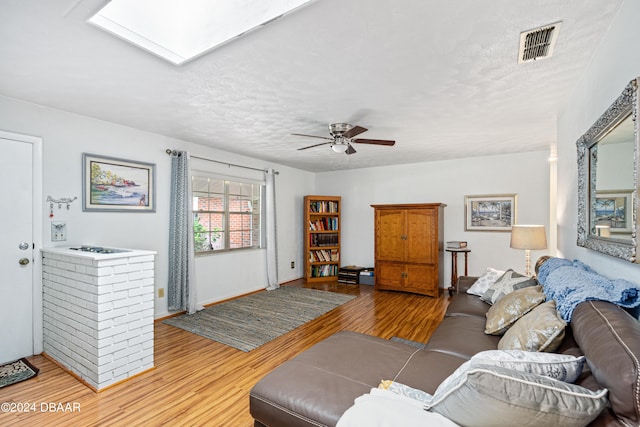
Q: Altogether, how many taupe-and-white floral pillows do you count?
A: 2